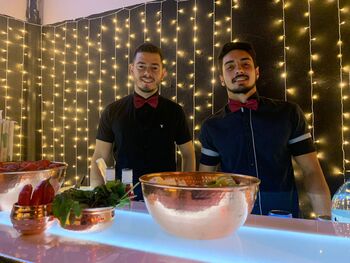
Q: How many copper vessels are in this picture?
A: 4